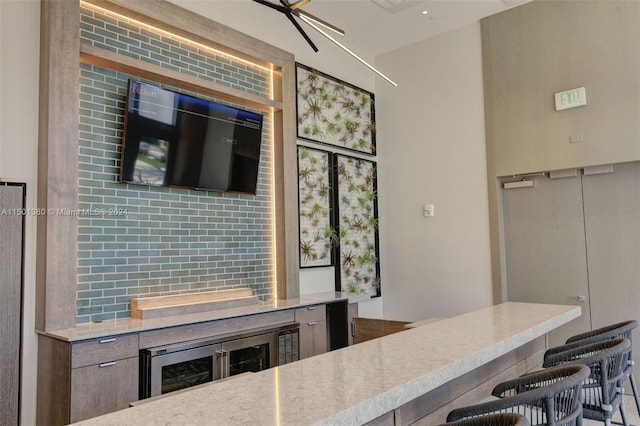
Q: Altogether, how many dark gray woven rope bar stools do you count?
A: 4